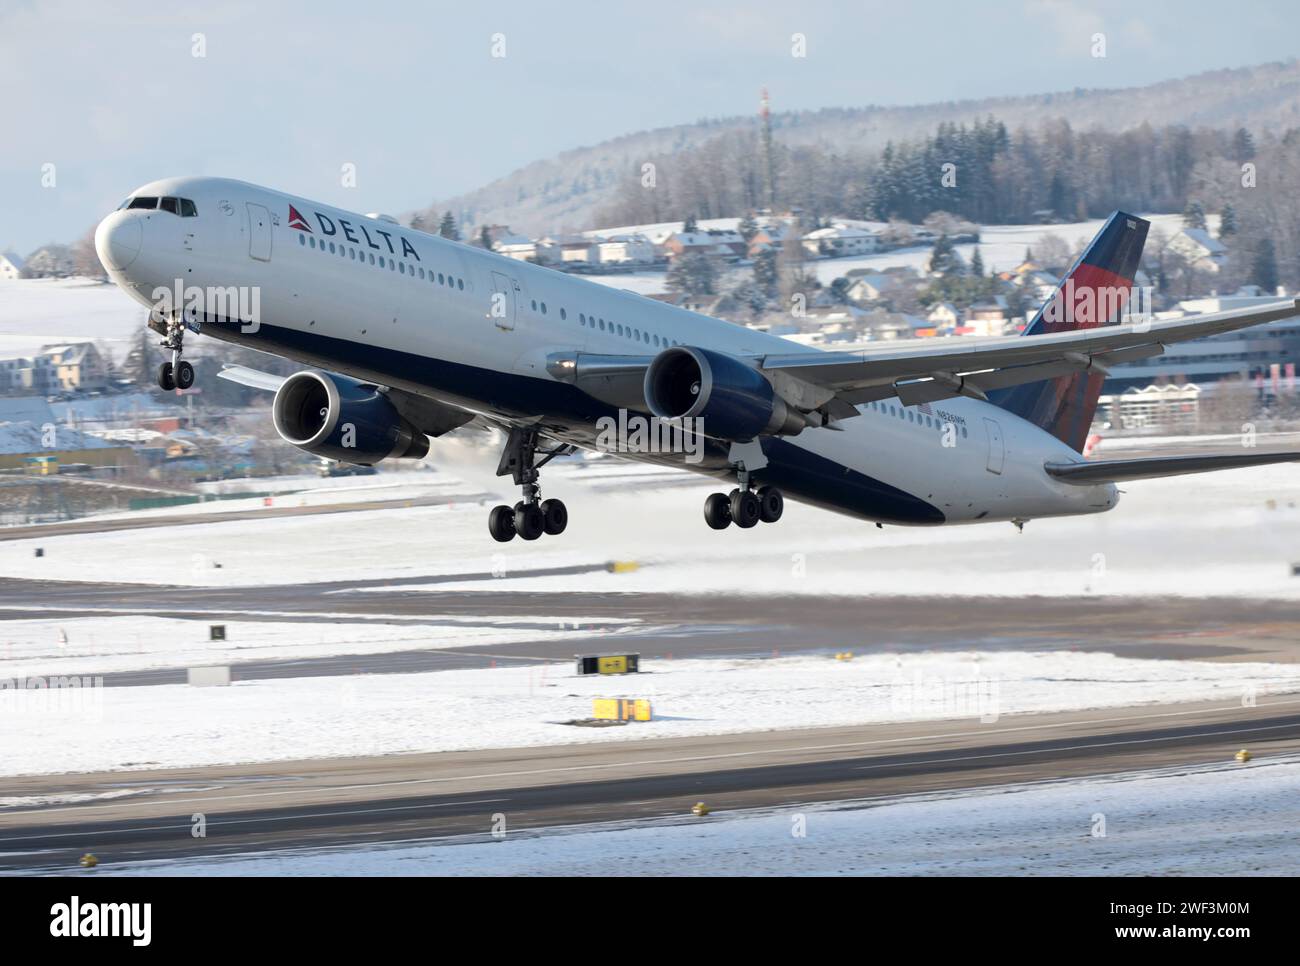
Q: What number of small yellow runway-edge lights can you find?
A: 3